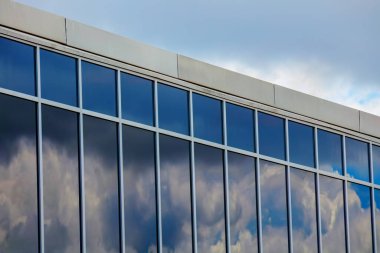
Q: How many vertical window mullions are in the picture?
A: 11